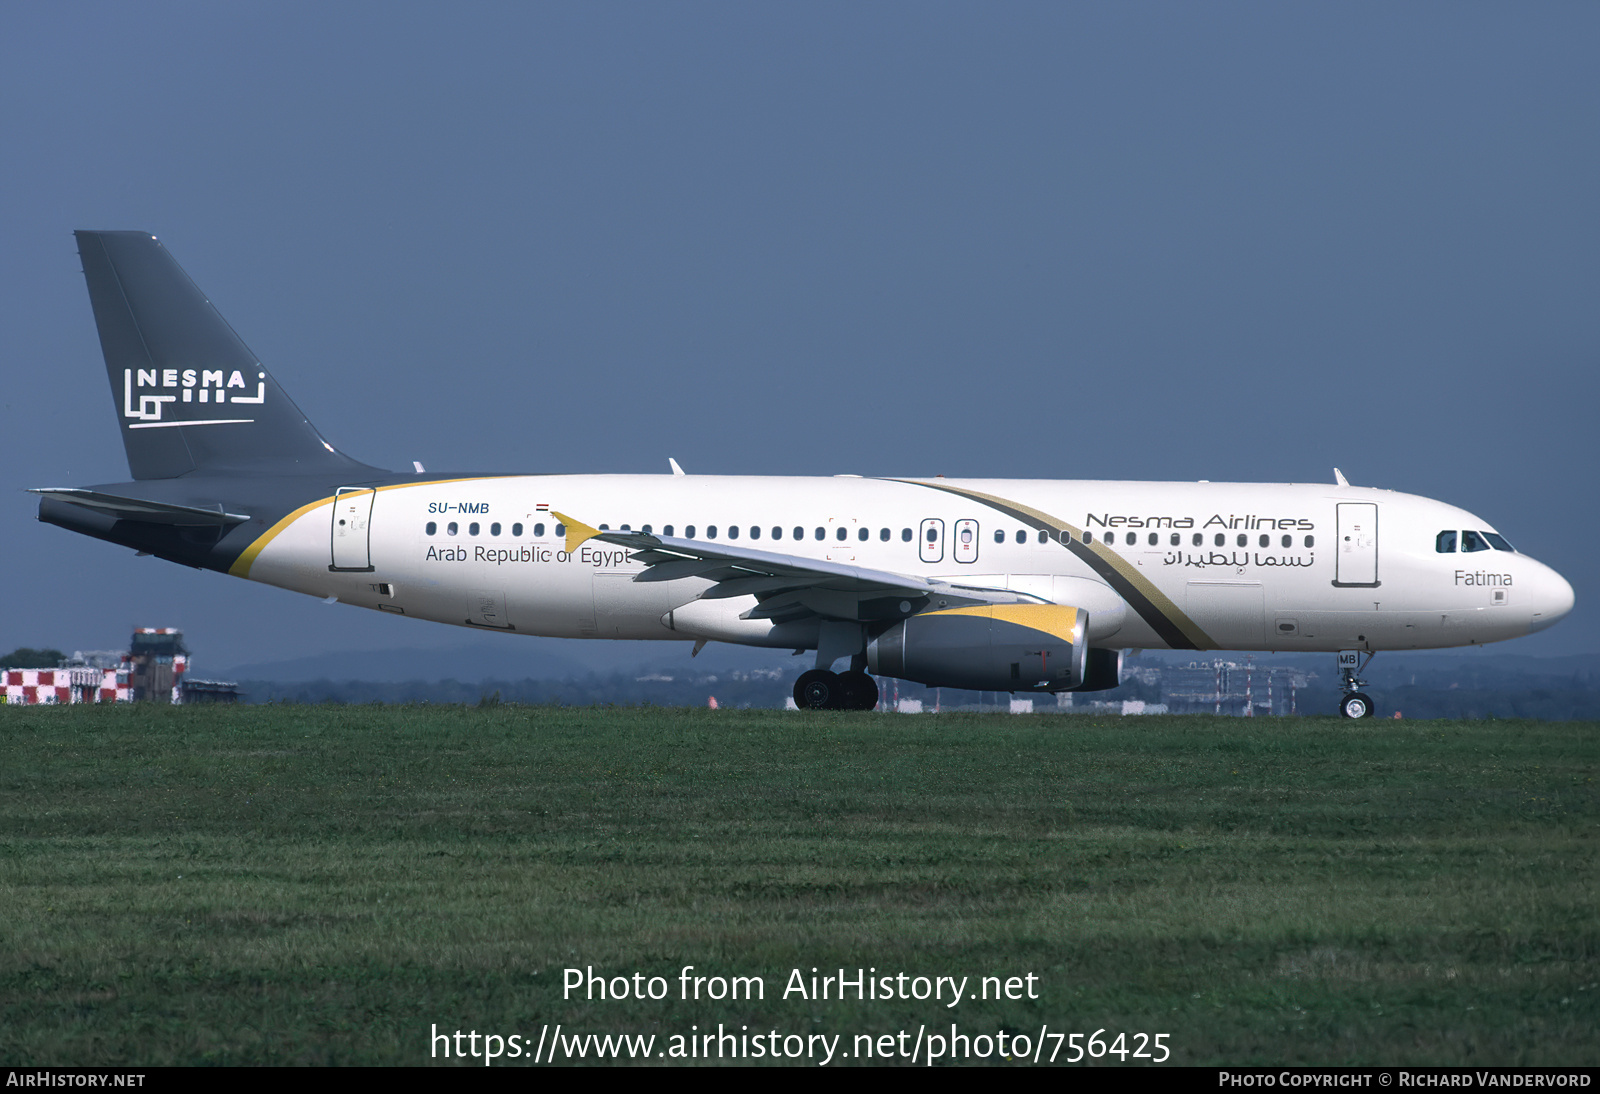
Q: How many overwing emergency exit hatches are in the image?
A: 2